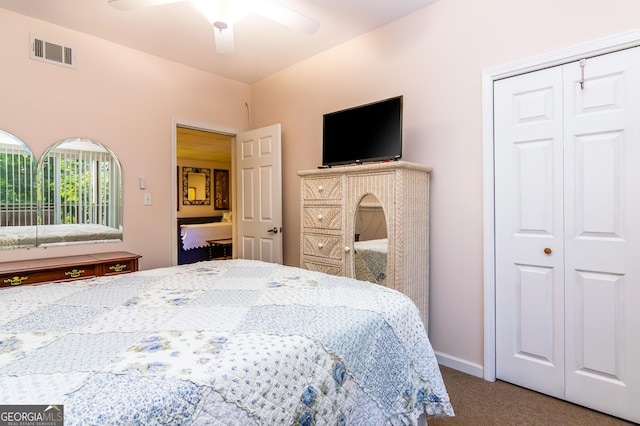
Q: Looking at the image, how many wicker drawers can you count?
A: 4